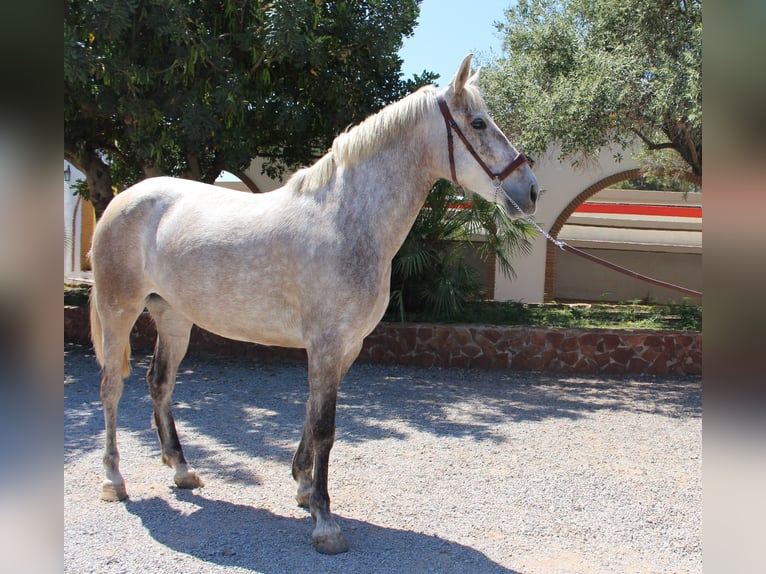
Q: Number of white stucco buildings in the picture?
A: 1